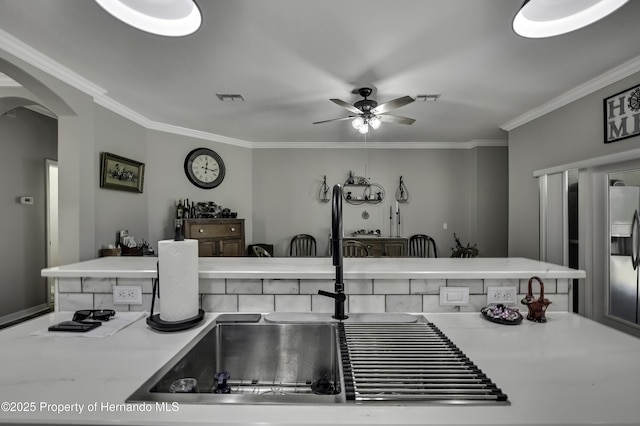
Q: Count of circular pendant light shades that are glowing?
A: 2